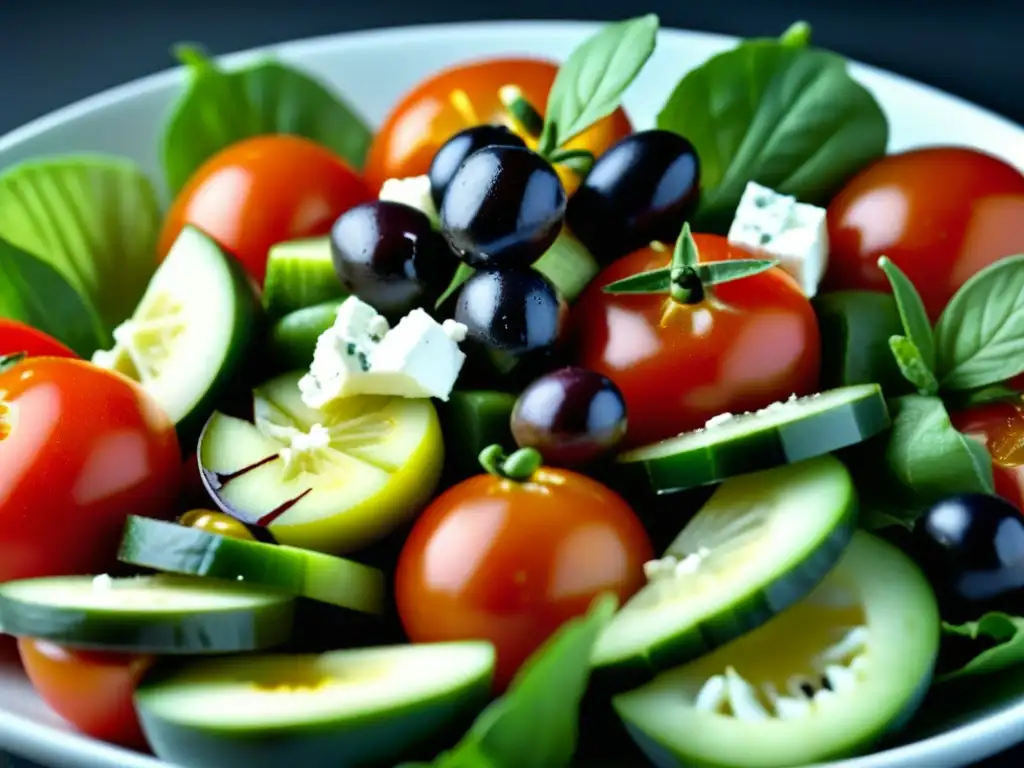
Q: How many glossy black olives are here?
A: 7